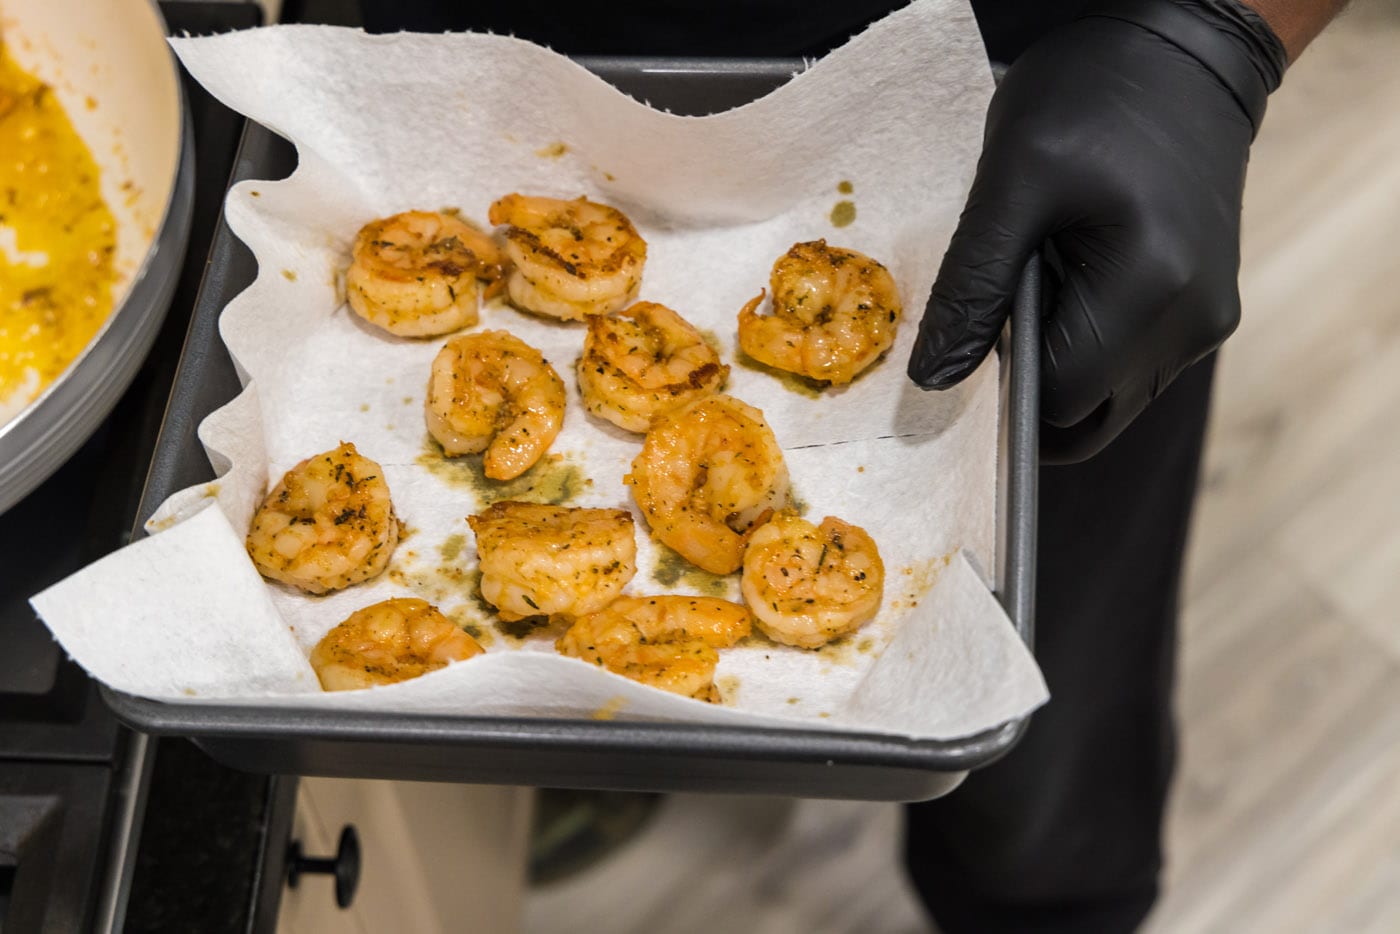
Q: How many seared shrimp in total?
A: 11